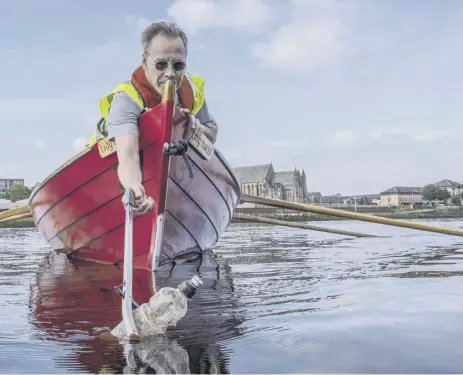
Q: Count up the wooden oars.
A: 4